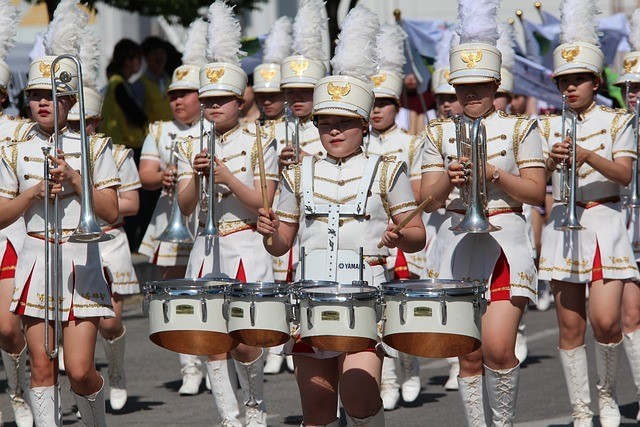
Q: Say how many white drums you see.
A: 4